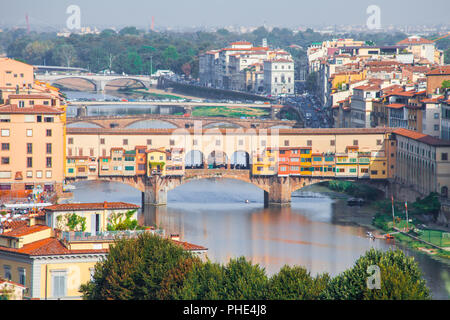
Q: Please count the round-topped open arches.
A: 3